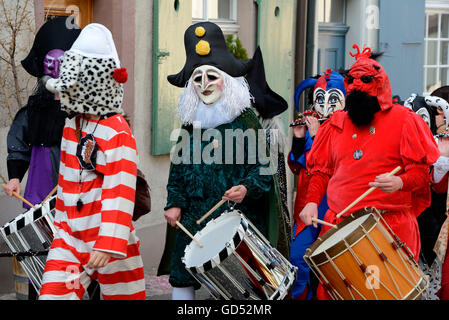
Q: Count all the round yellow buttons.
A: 2